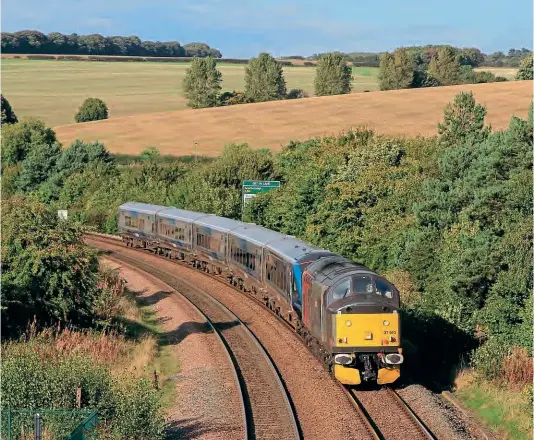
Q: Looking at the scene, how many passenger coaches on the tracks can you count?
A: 5